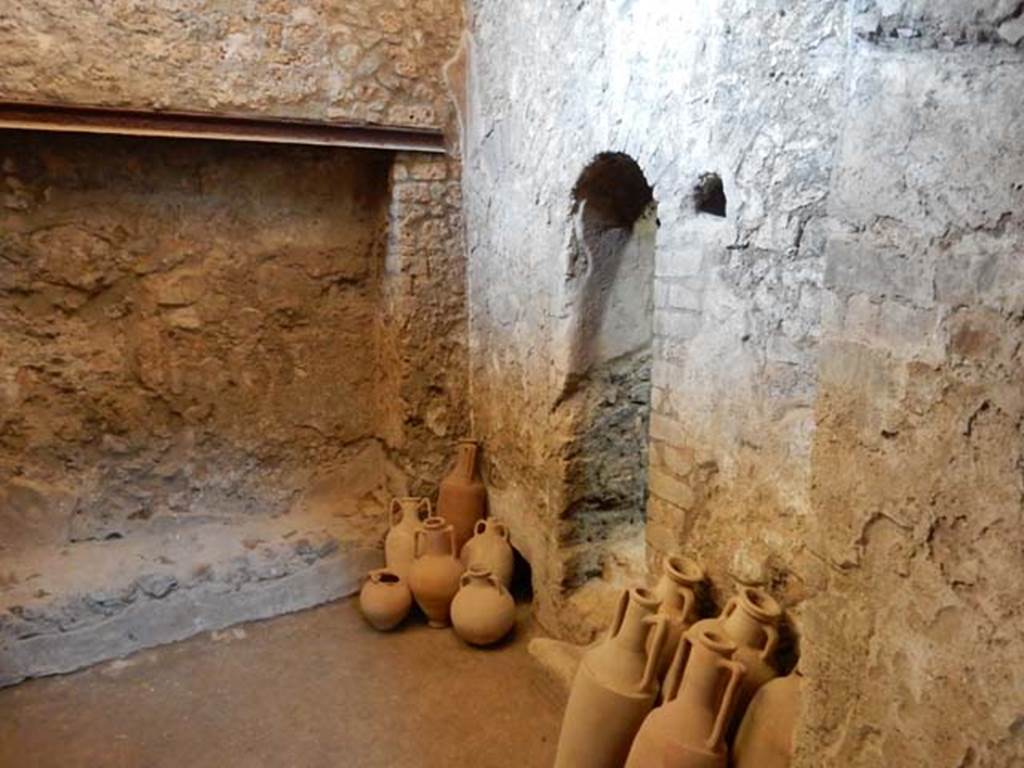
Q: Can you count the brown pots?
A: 11